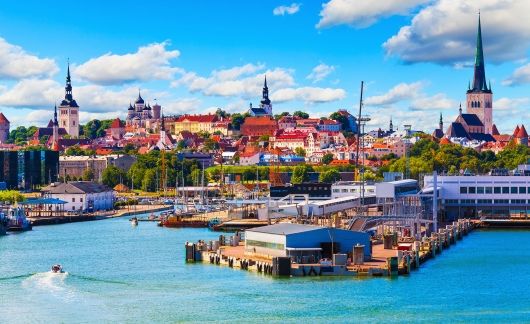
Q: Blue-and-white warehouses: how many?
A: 1